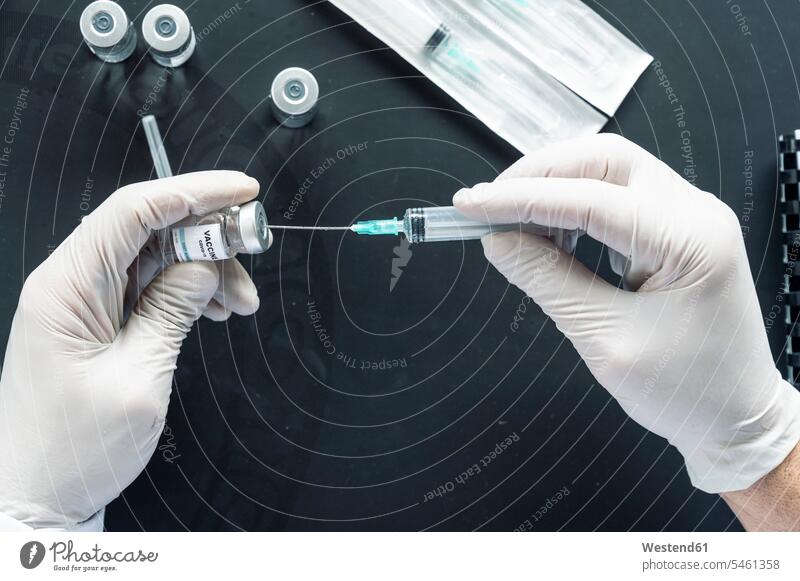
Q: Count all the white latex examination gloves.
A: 2